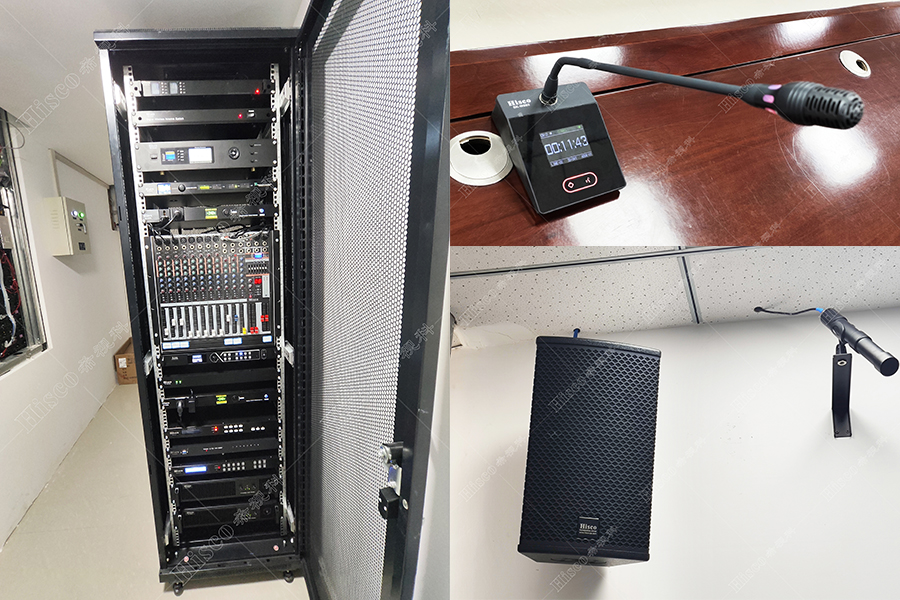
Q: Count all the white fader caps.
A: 9